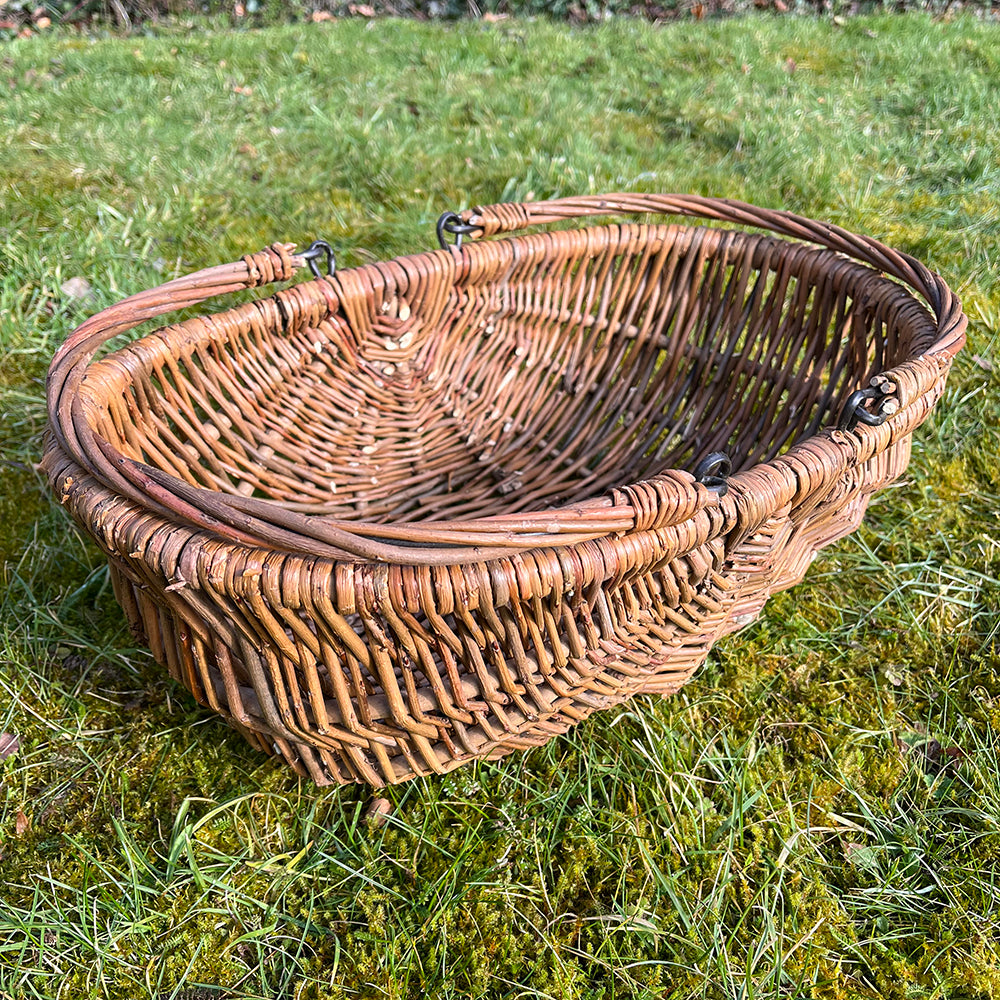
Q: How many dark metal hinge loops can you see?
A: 4